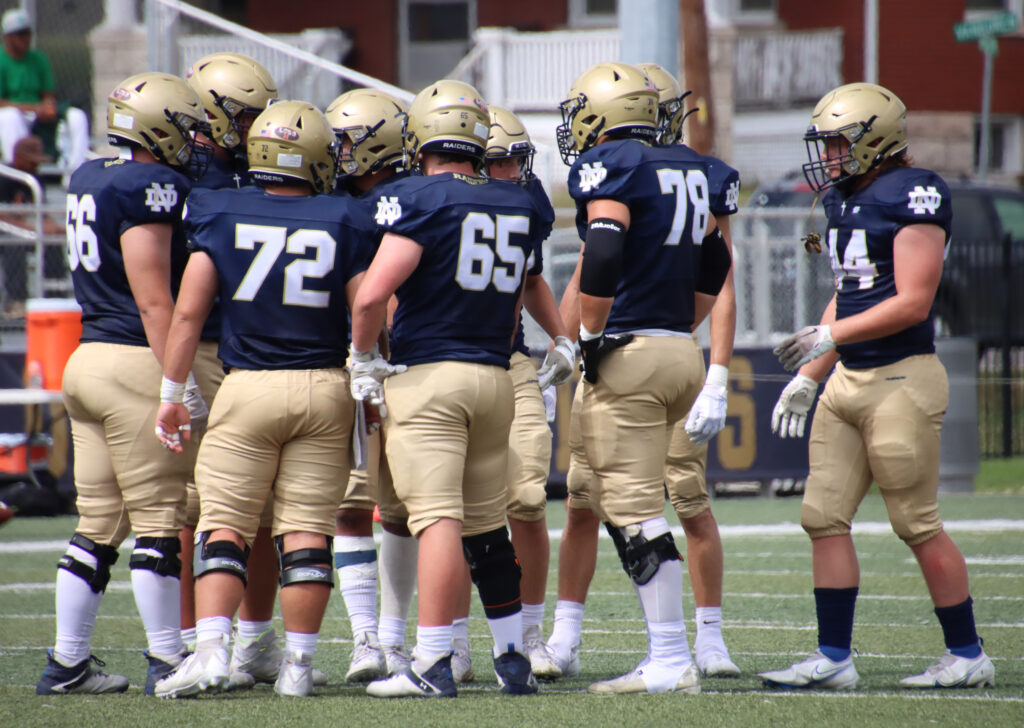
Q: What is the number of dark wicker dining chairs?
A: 0